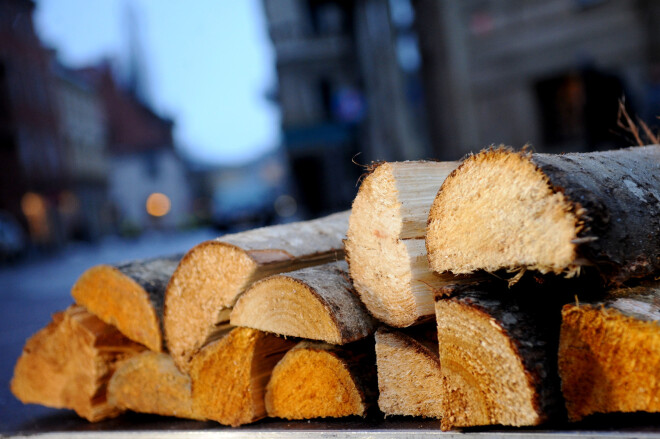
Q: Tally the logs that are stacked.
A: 12